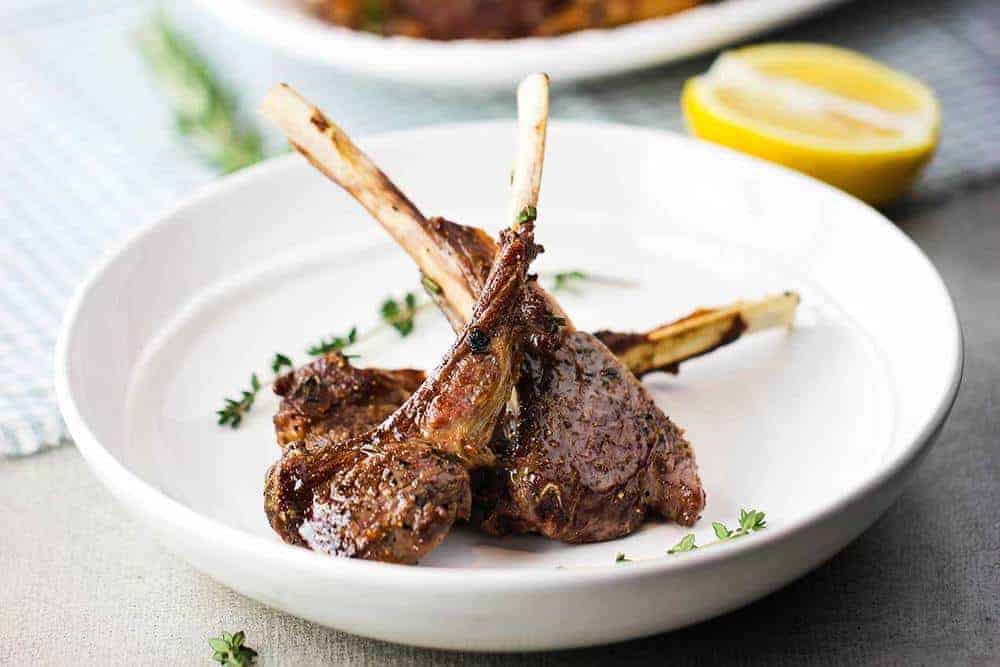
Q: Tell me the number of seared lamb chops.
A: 3